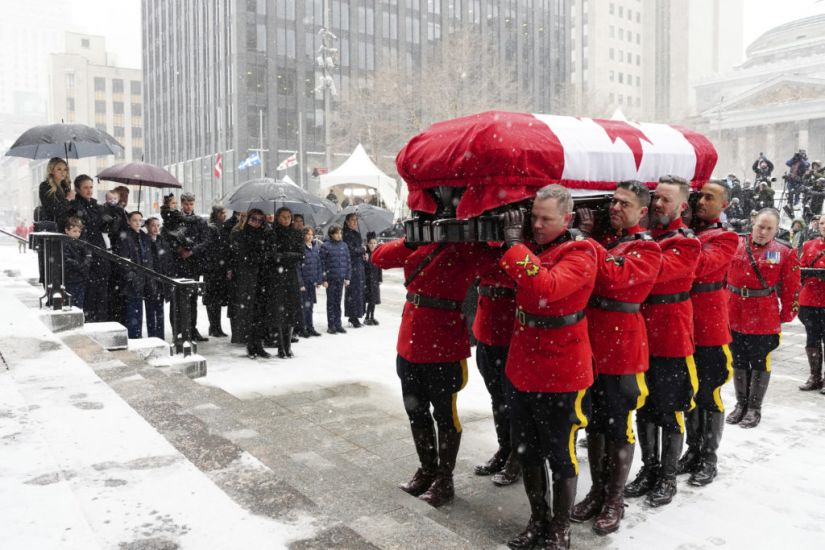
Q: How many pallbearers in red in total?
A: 6